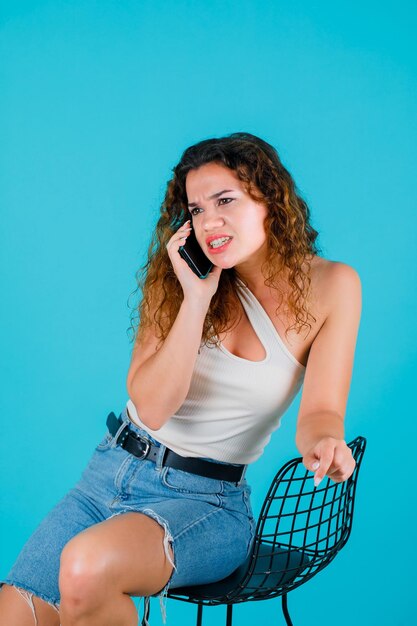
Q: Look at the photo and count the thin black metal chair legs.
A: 4